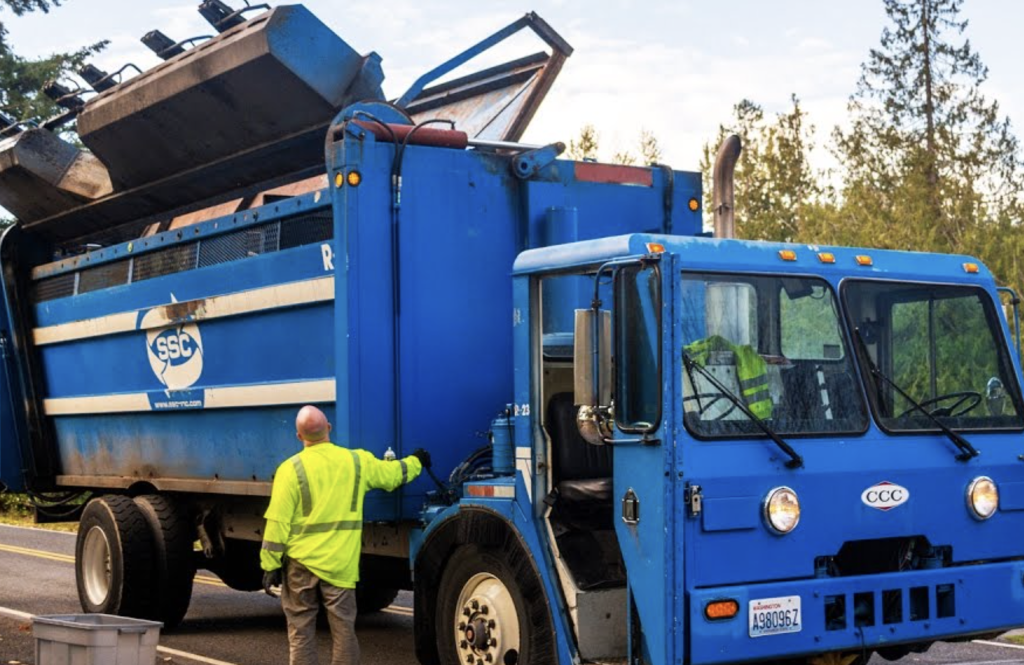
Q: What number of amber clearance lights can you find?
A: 8